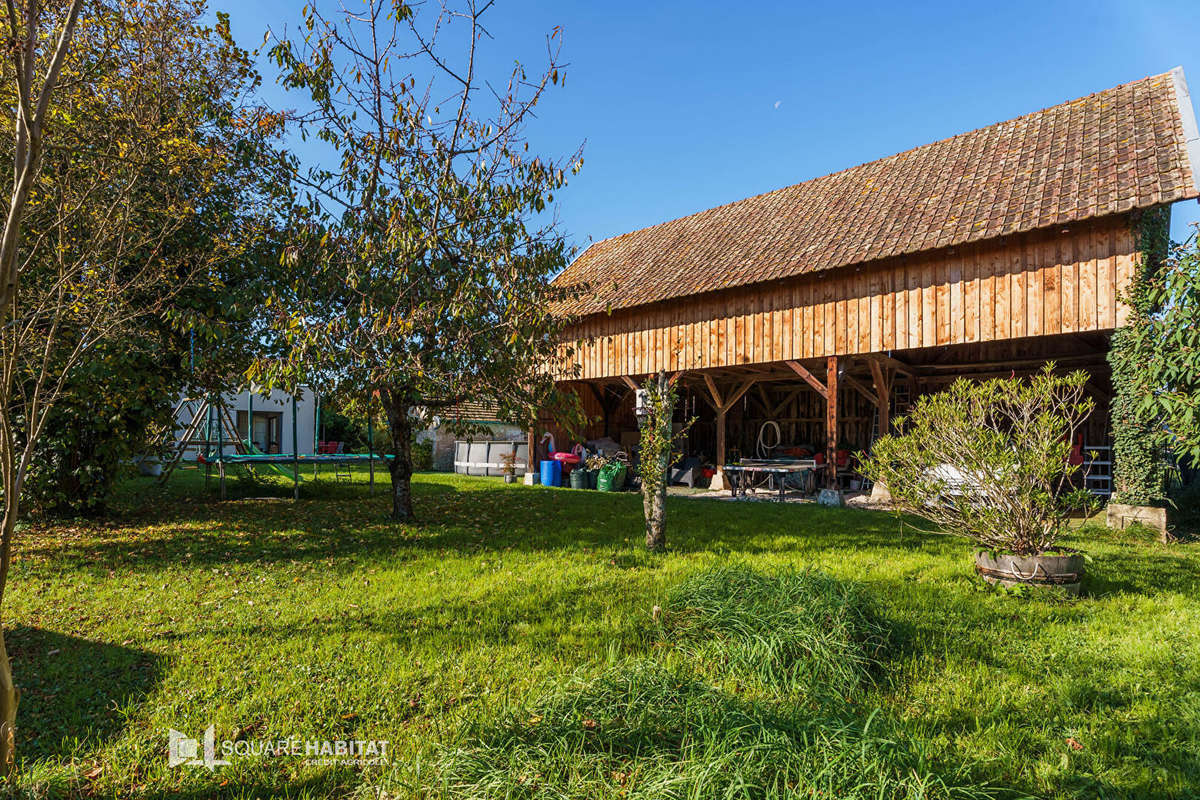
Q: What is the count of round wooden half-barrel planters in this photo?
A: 1